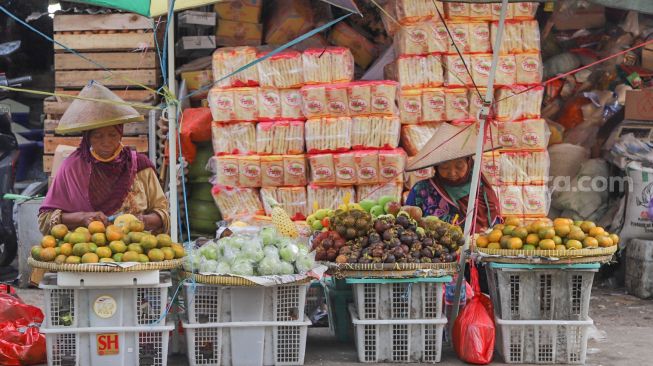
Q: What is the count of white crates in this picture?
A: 8